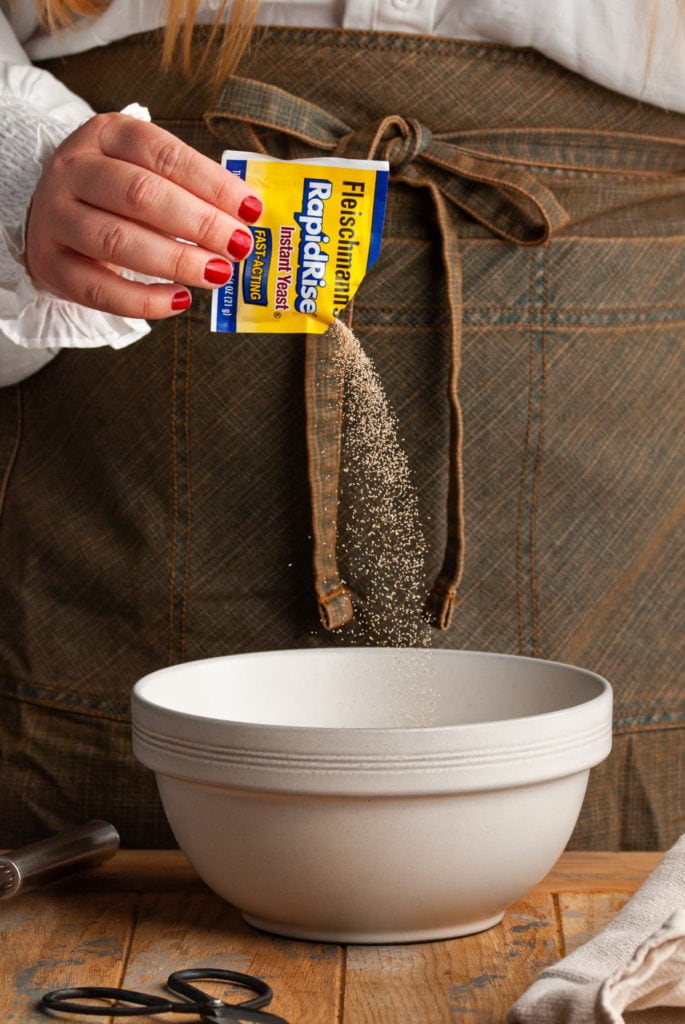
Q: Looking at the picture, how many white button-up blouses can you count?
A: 1